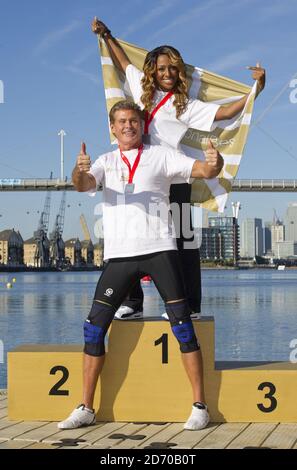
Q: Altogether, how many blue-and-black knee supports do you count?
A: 2